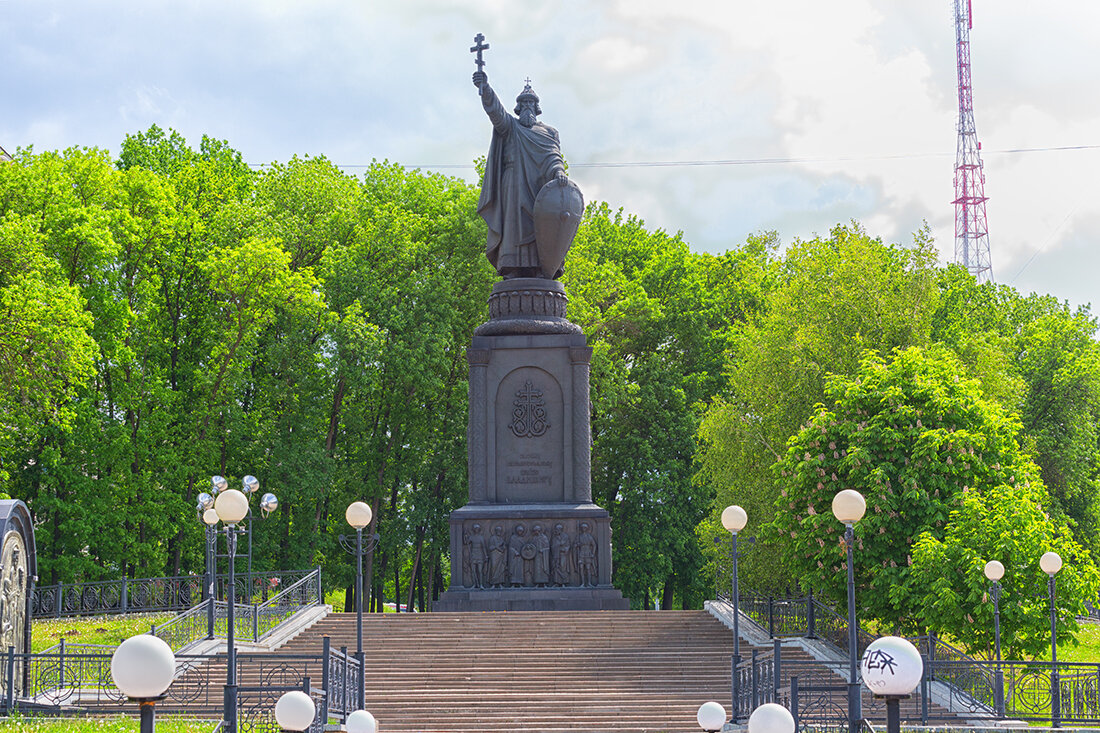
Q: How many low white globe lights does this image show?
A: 6